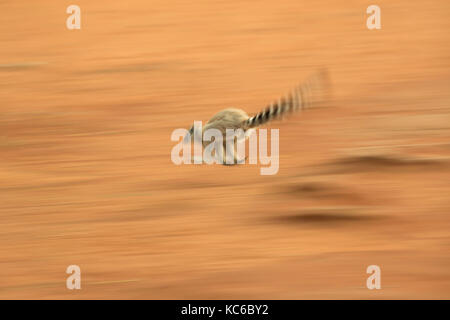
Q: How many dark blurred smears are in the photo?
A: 3